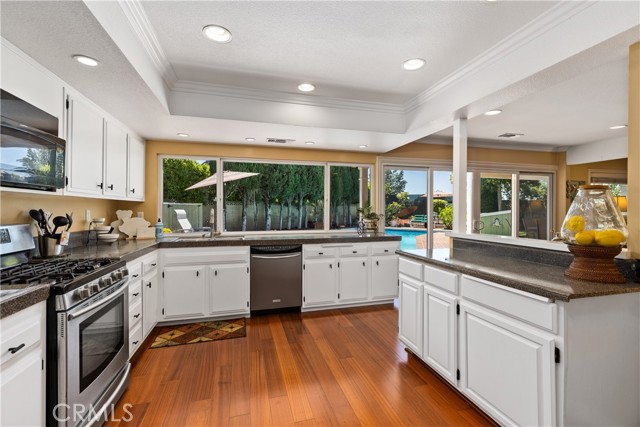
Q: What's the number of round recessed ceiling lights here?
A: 10